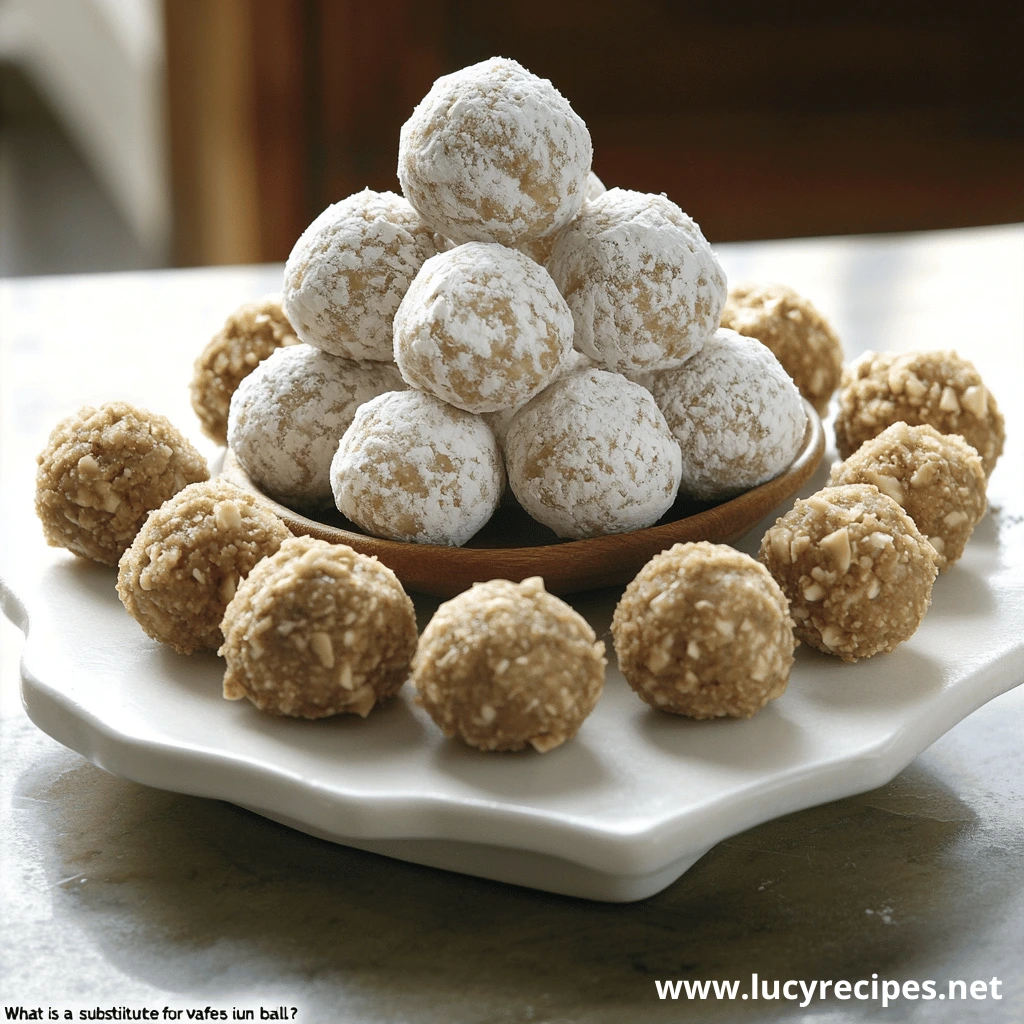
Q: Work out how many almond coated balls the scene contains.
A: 10